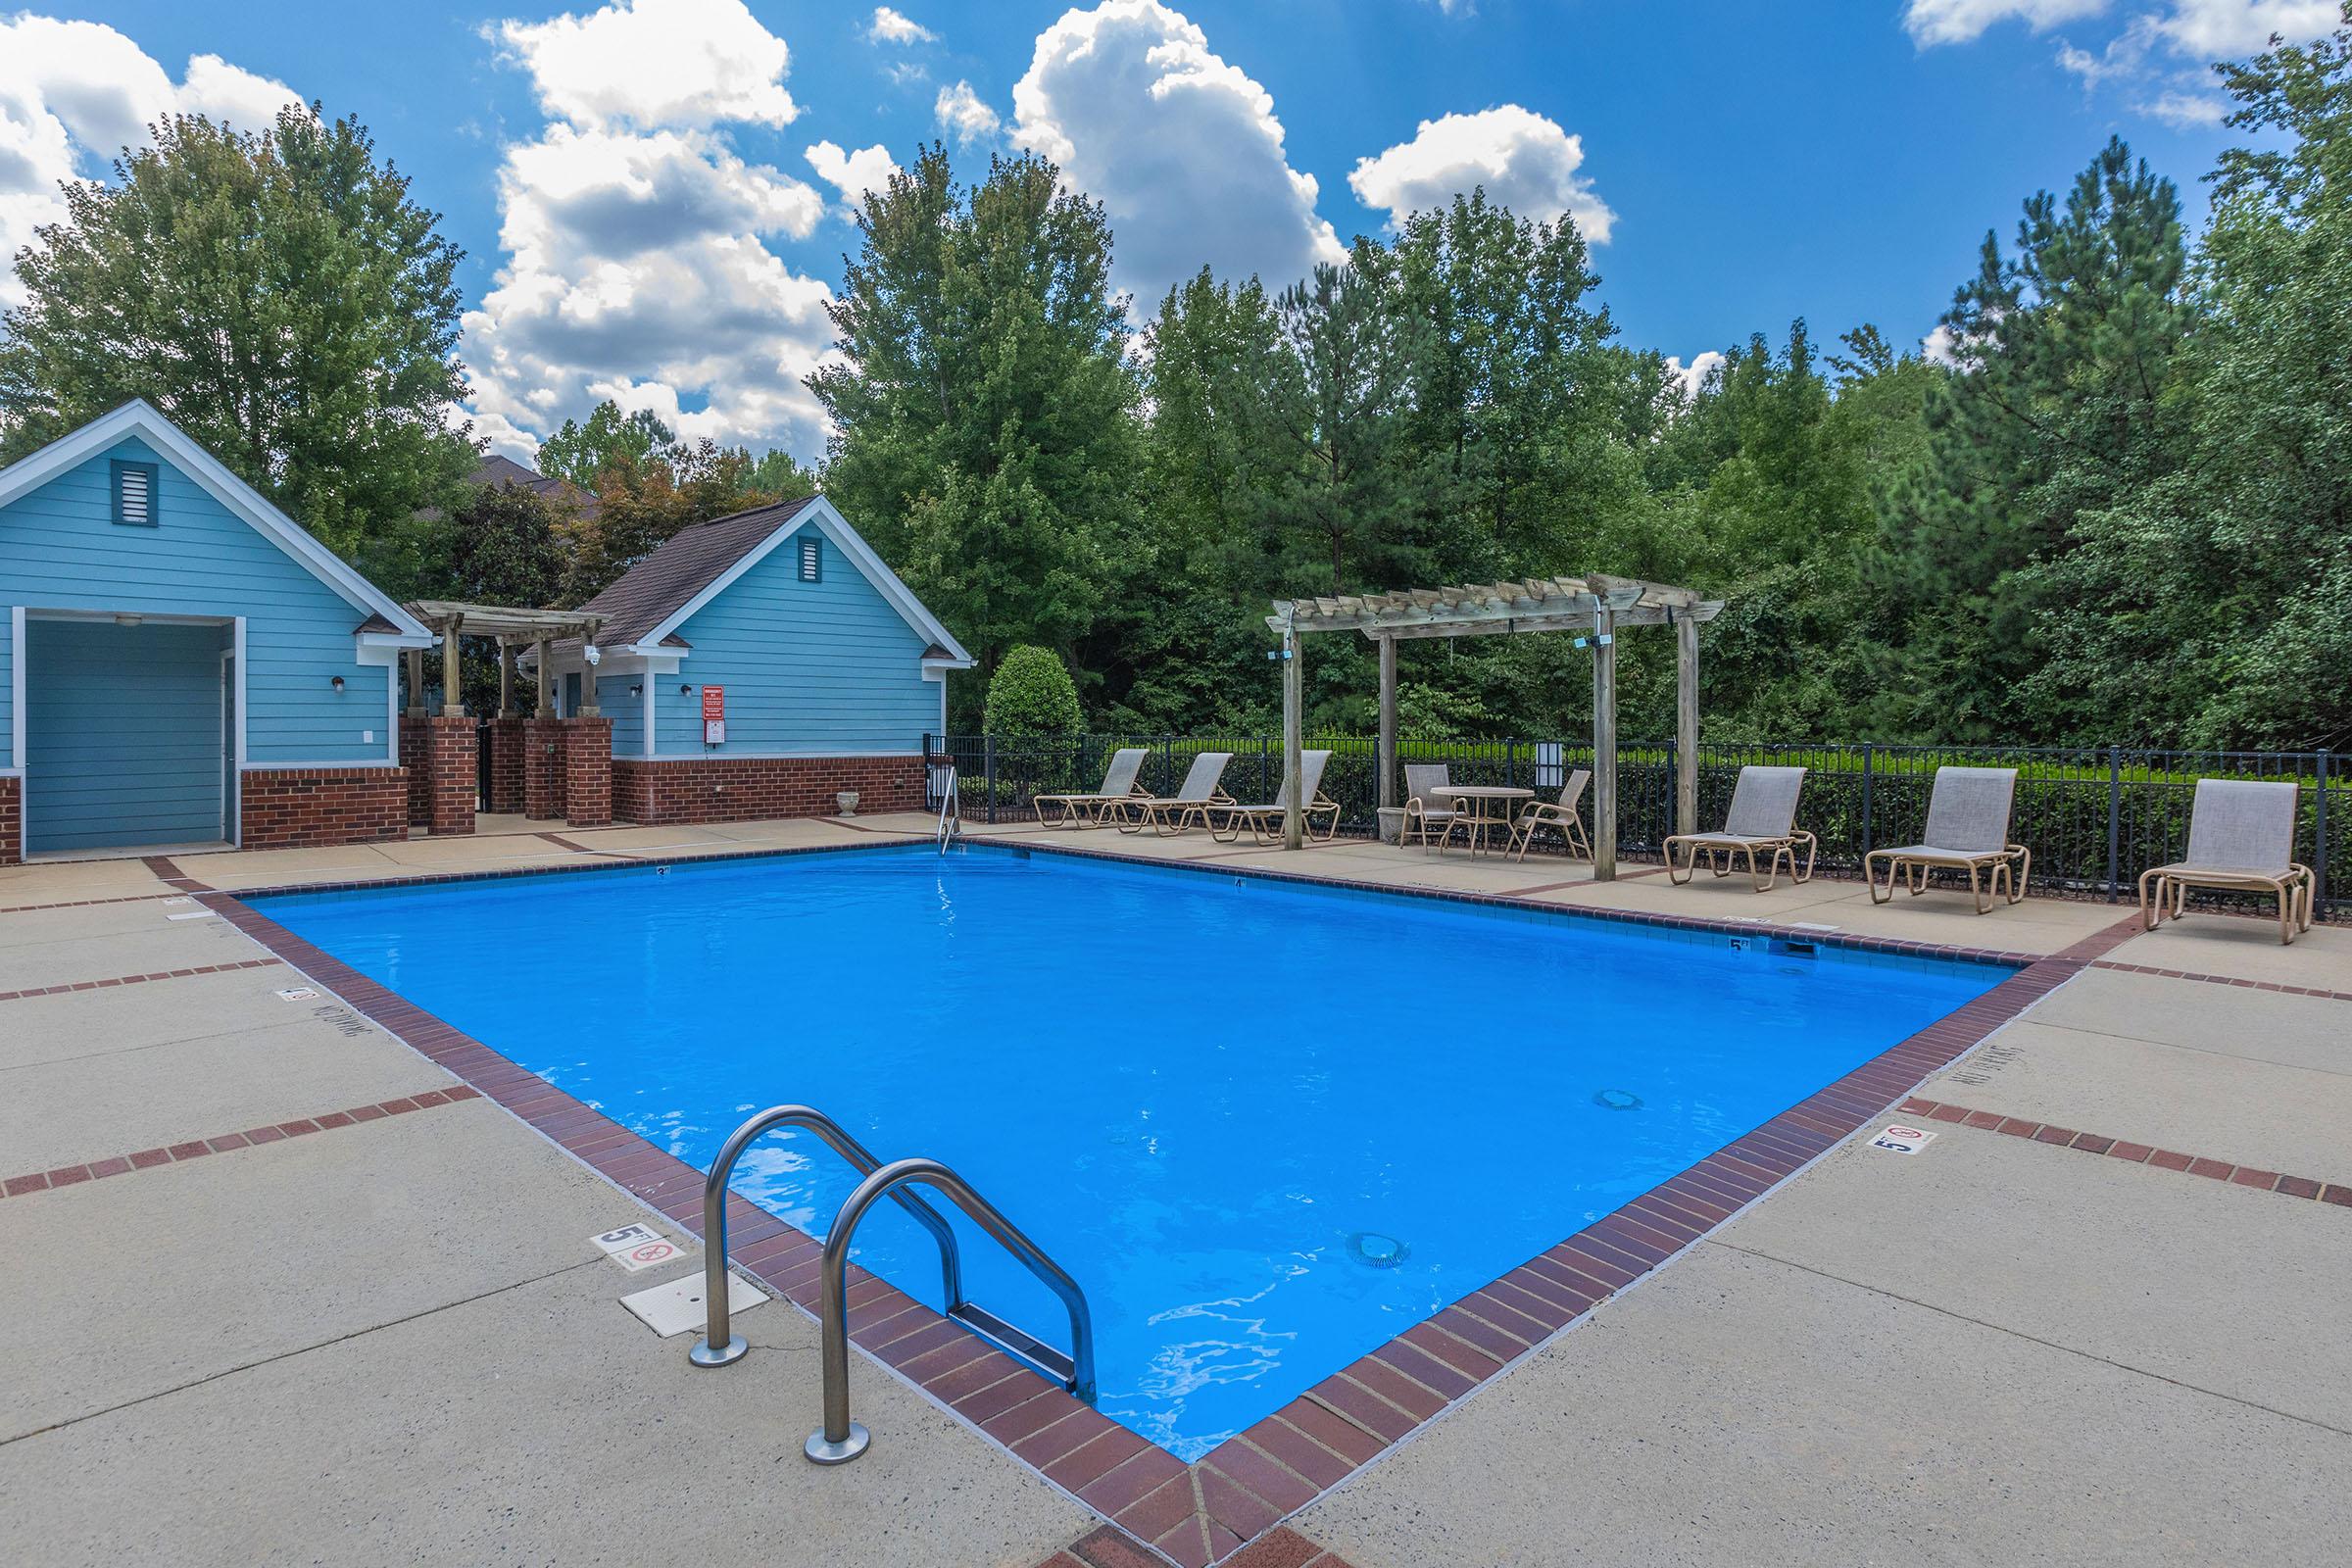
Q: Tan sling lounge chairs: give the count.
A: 6